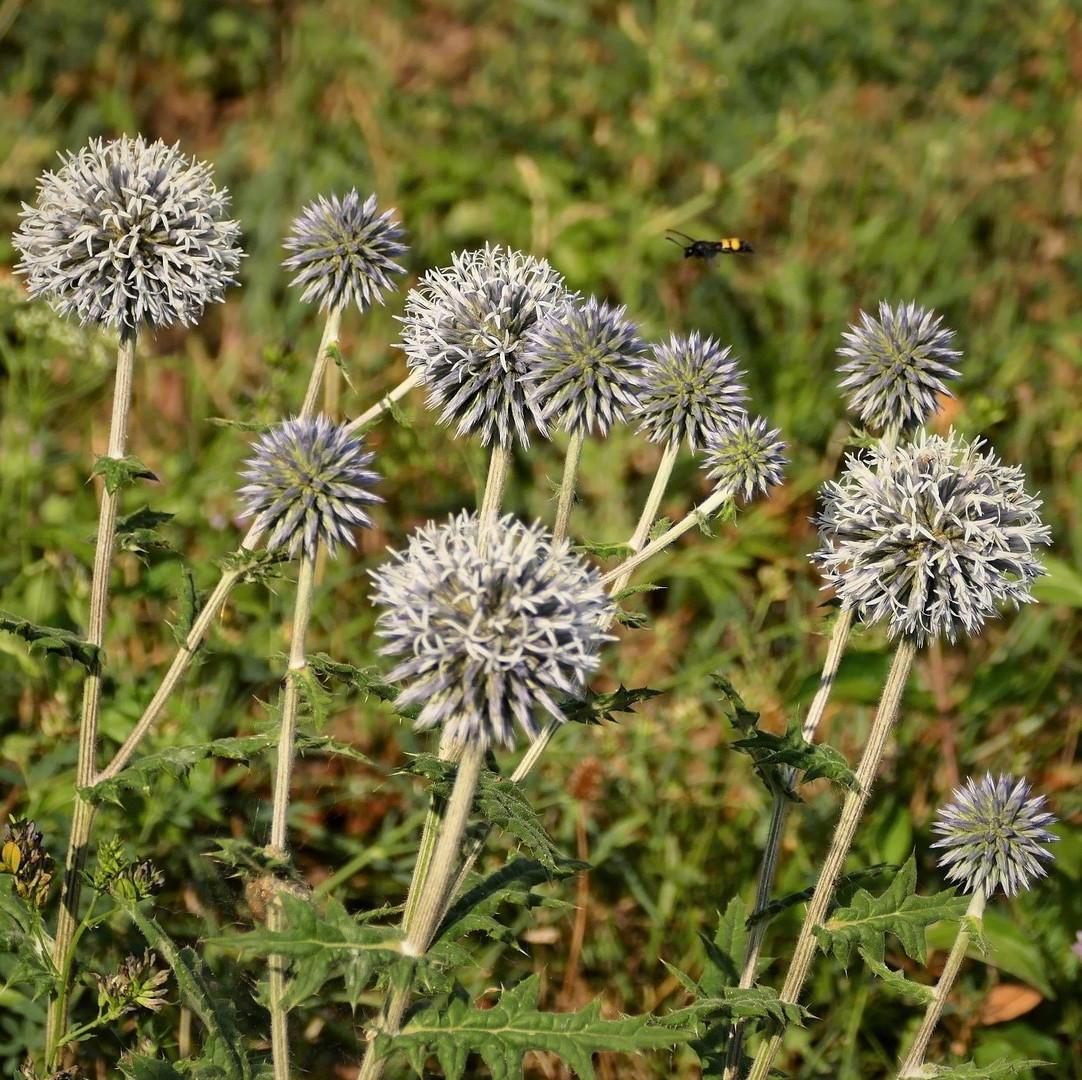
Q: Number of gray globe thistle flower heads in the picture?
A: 11